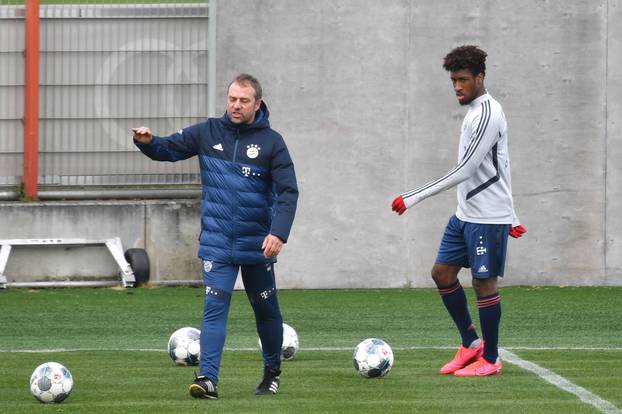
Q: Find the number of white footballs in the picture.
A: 4